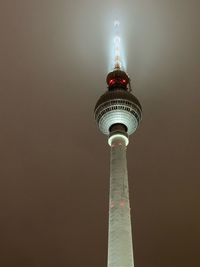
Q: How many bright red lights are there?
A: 2